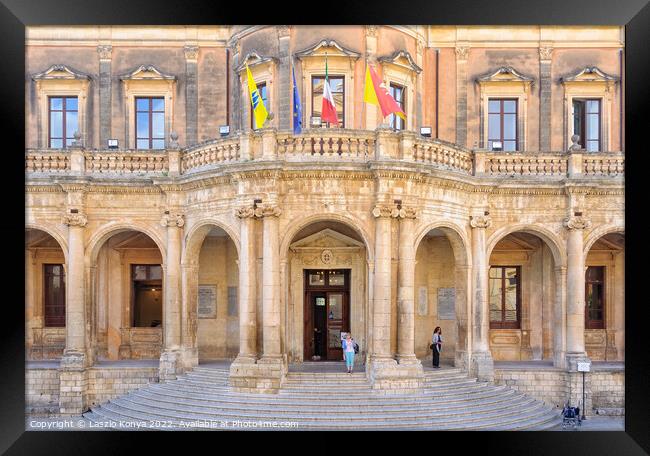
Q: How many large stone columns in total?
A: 8